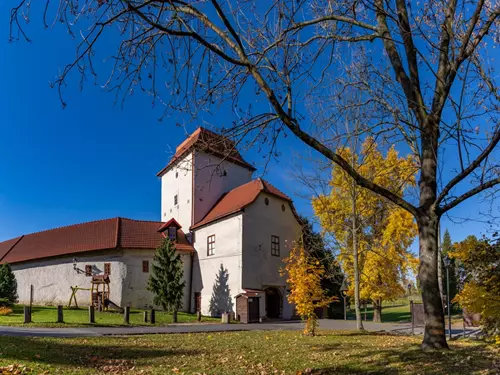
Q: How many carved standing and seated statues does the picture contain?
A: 0